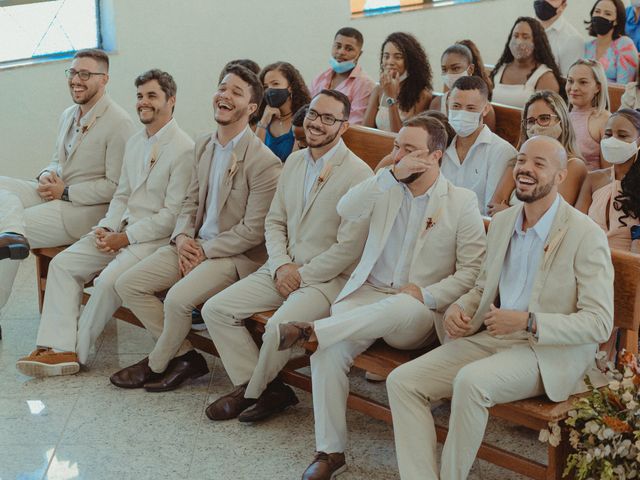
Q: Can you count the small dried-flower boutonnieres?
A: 6